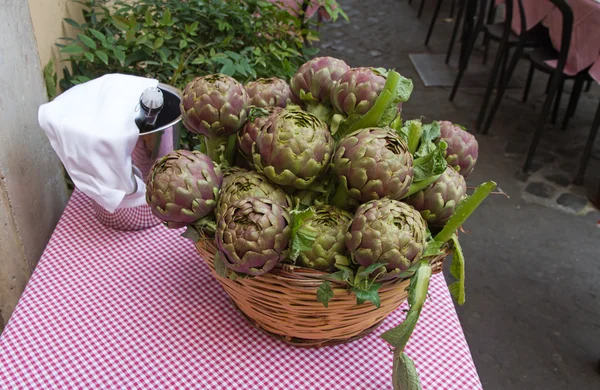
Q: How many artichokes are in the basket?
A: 14